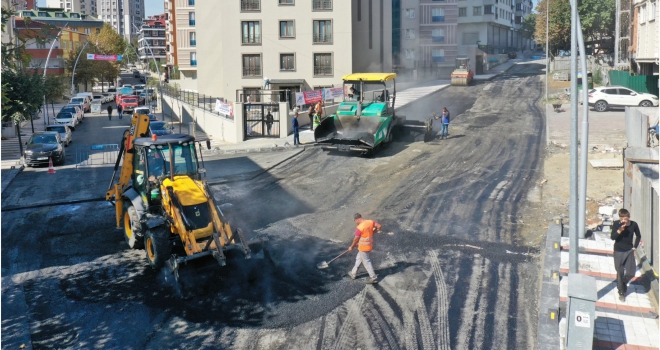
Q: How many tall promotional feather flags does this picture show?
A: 0